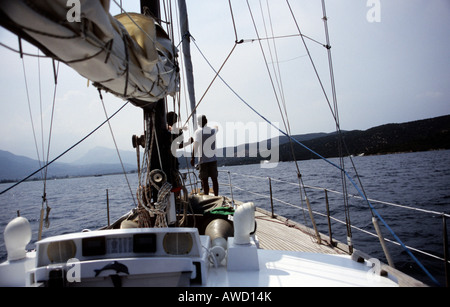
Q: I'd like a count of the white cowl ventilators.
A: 2